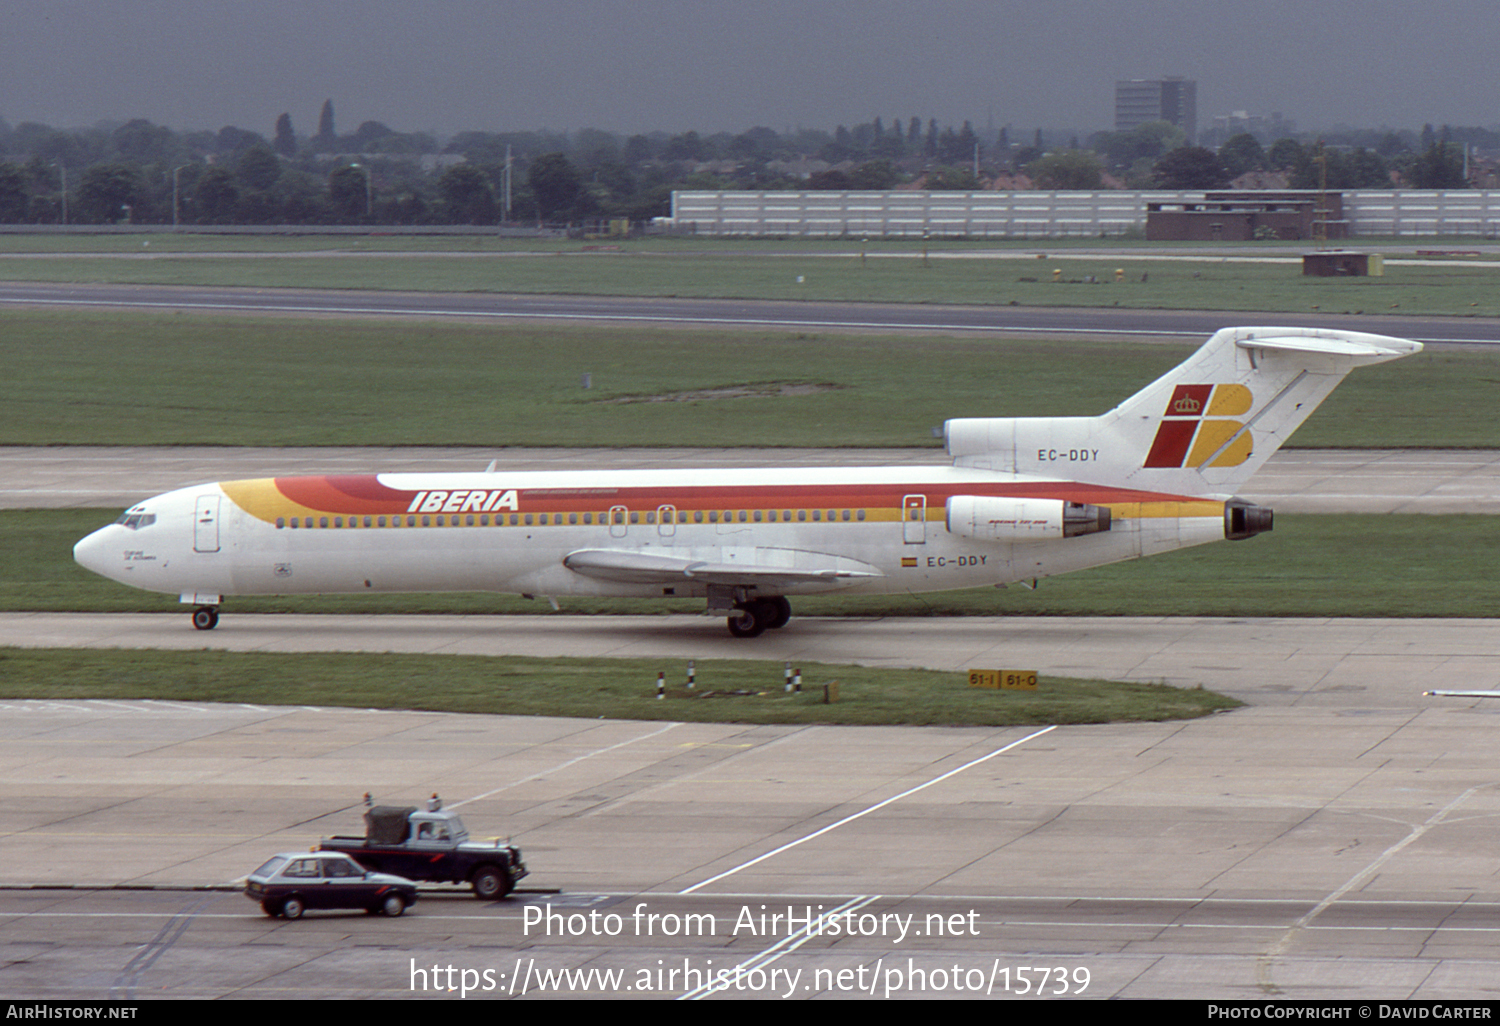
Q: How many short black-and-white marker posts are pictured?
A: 4